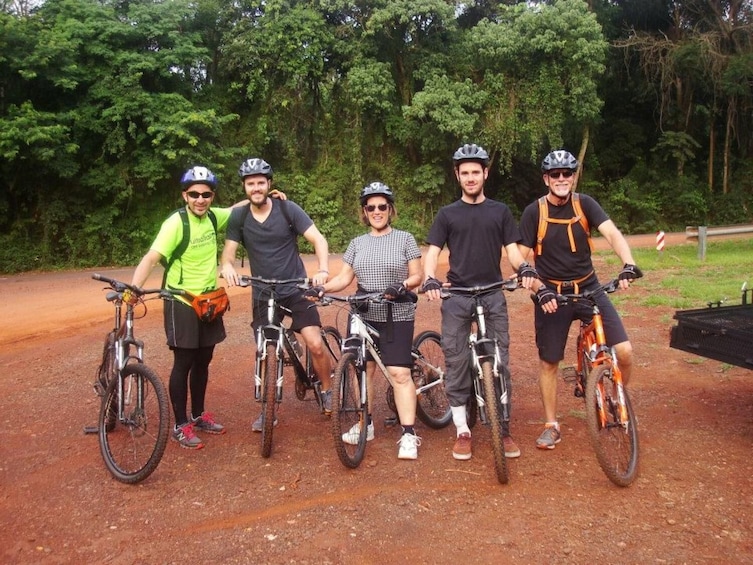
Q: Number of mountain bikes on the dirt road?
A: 5